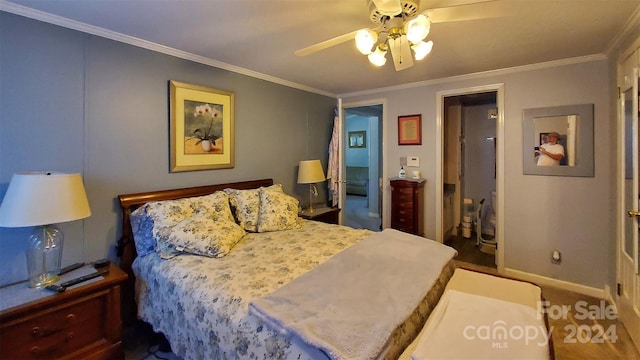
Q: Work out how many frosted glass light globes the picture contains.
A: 4